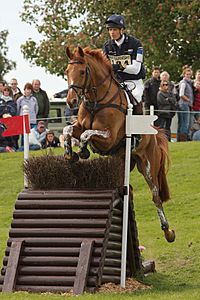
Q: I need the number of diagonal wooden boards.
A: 2